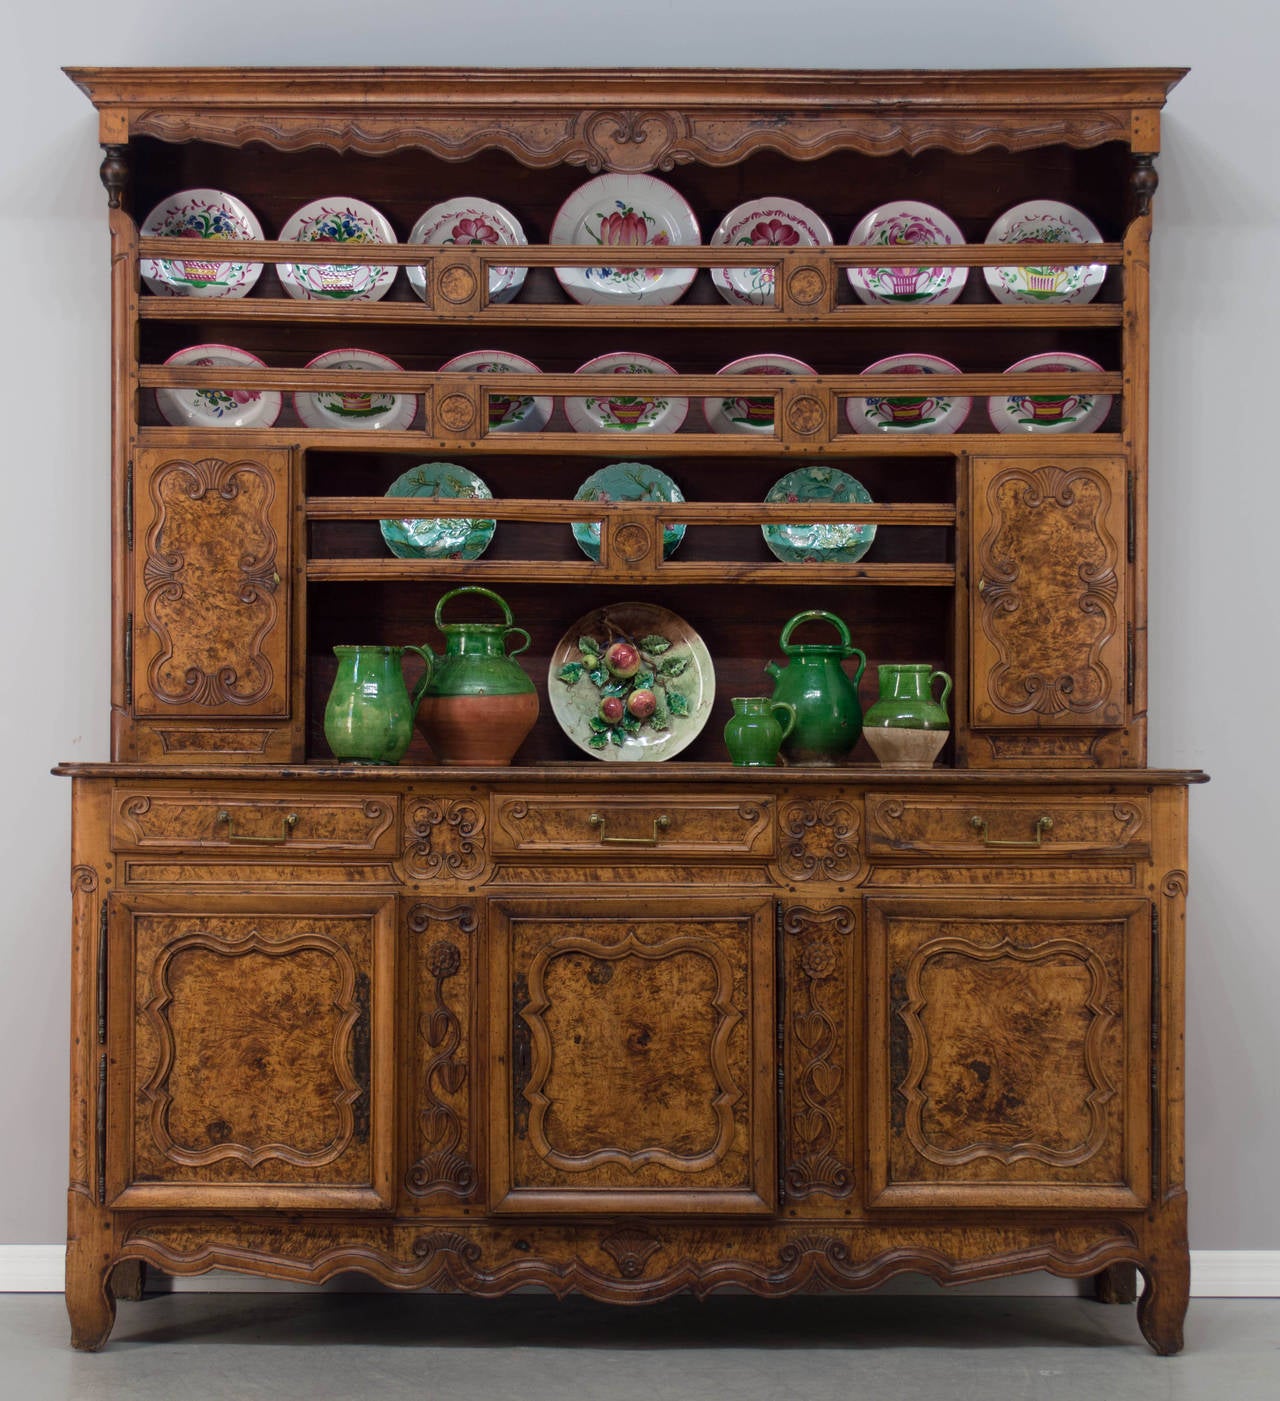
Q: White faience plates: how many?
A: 14